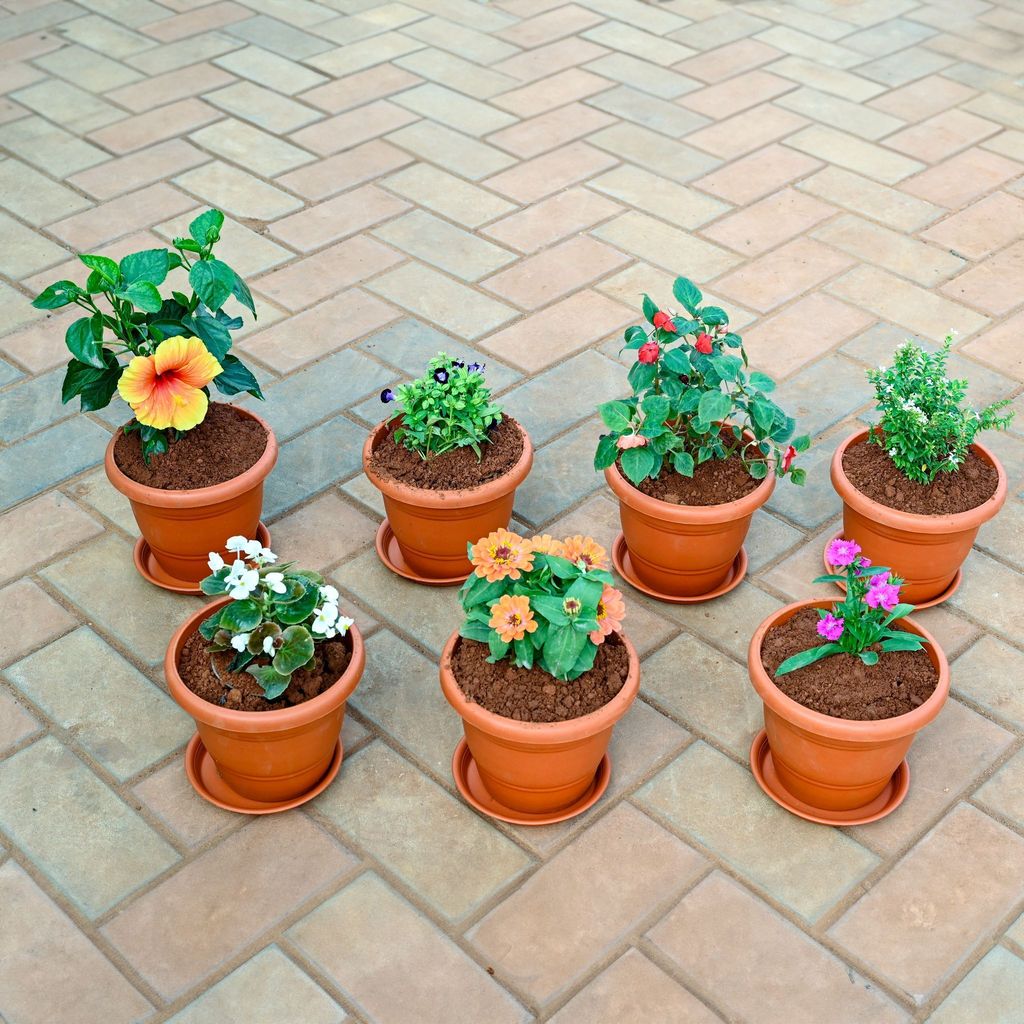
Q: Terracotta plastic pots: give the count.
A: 7